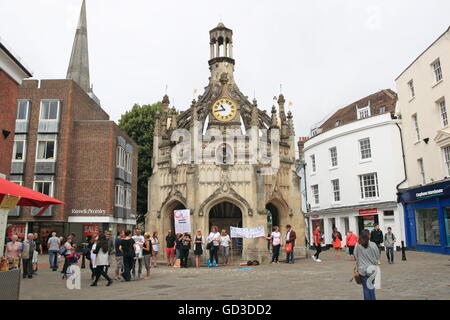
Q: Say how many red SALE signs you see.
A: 2